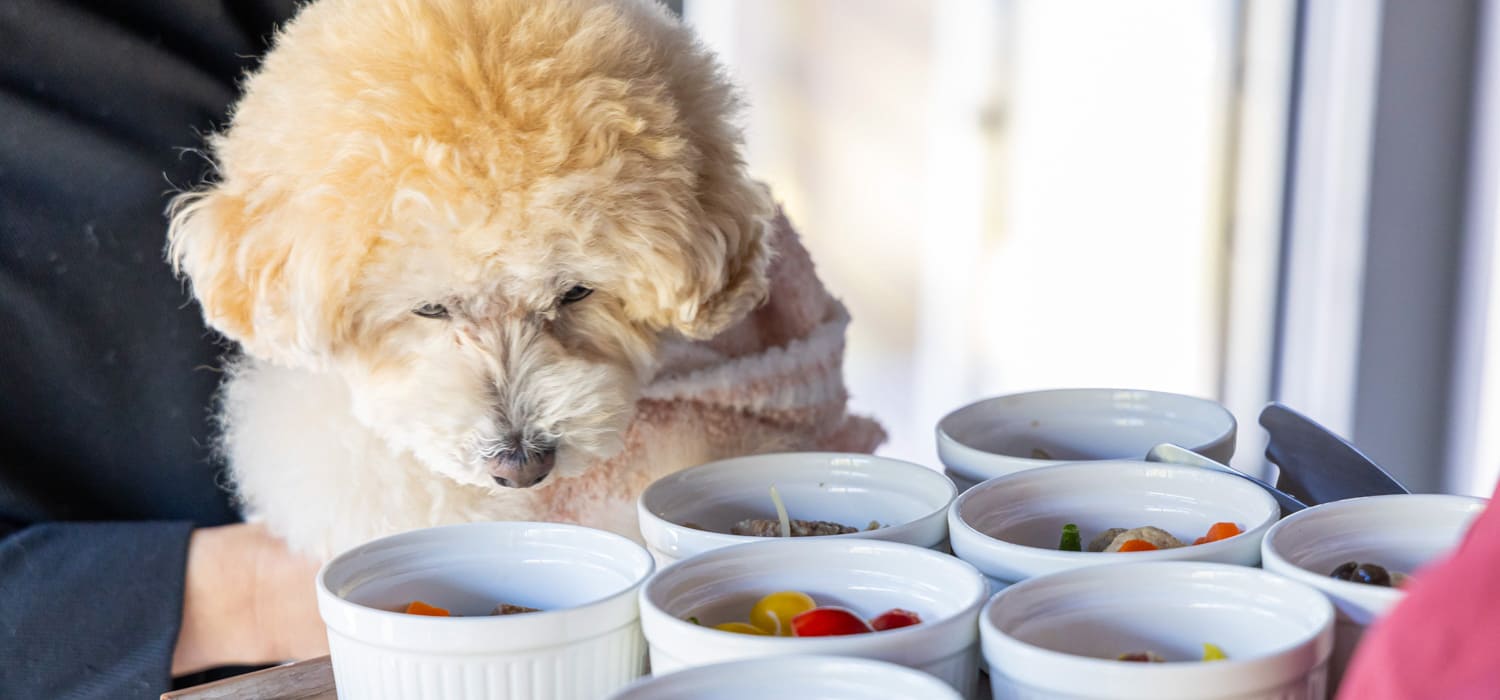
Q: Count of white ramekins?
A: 8